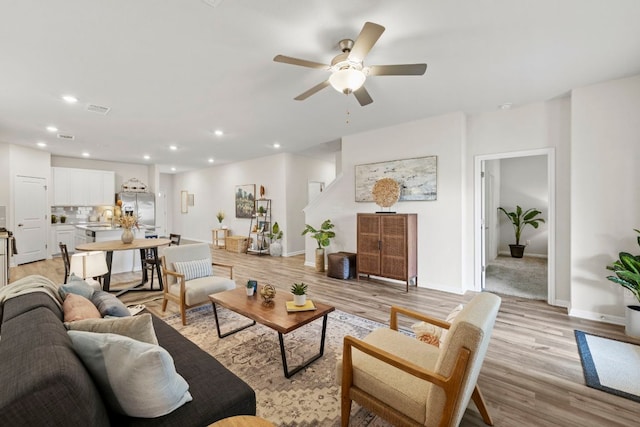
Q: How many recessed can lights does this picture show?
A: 10